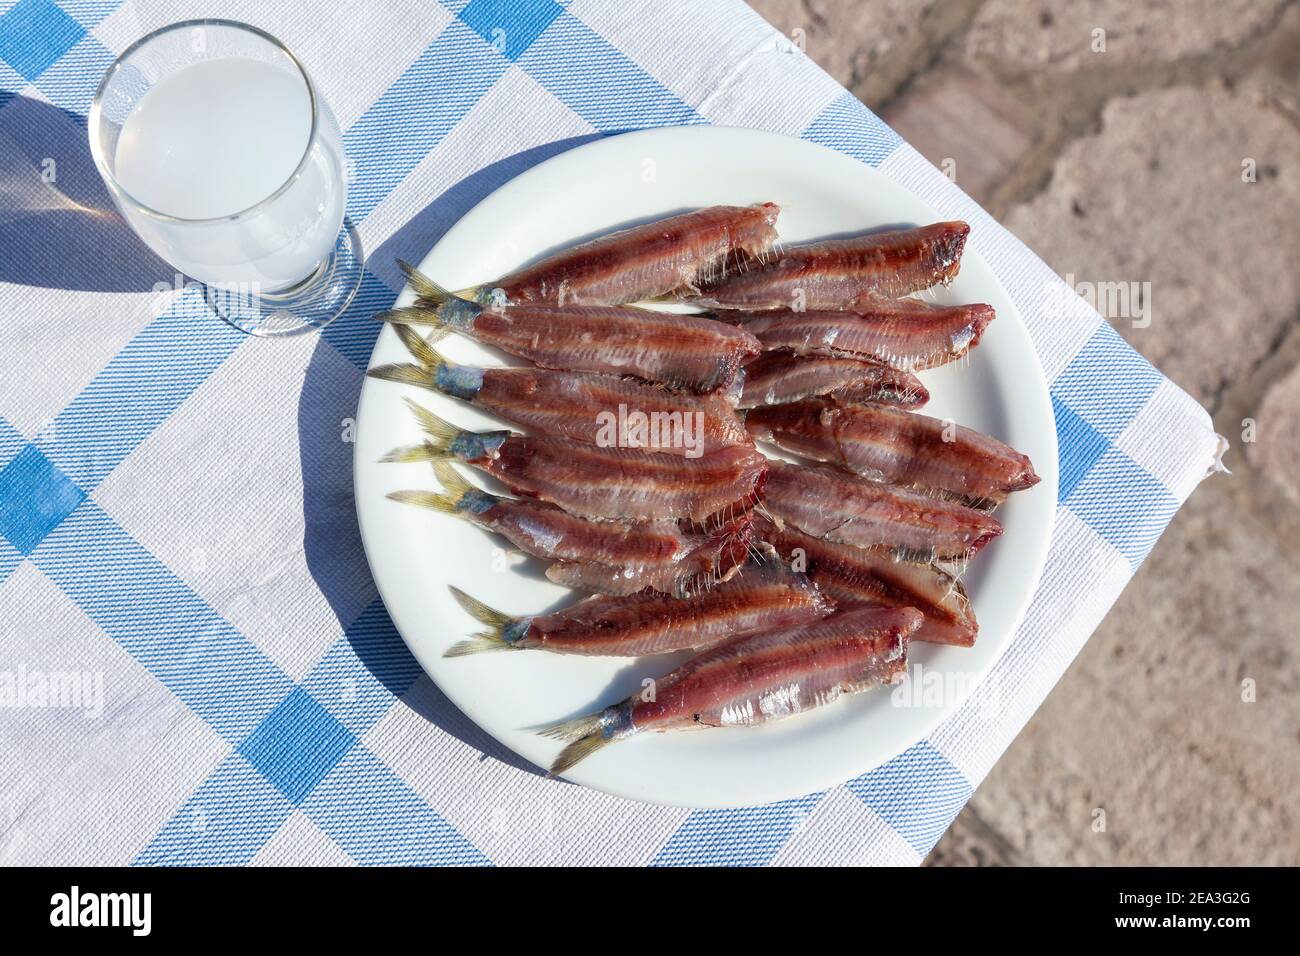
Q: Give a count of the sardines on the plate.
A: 13